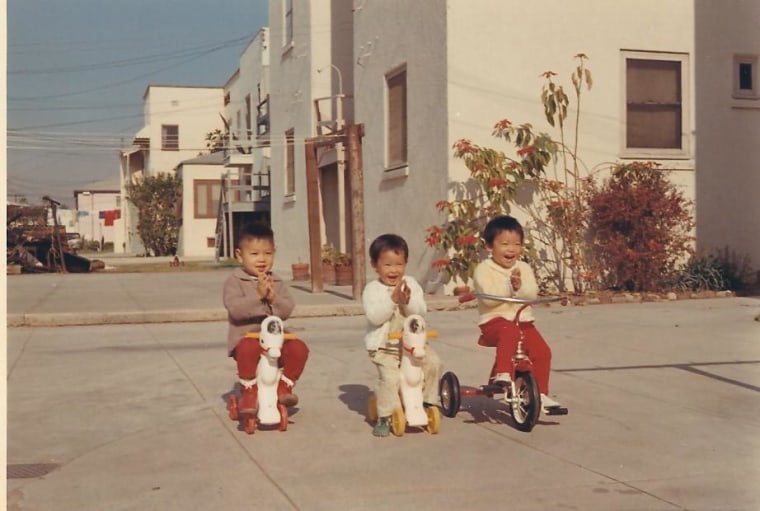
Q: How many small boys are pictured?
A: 3